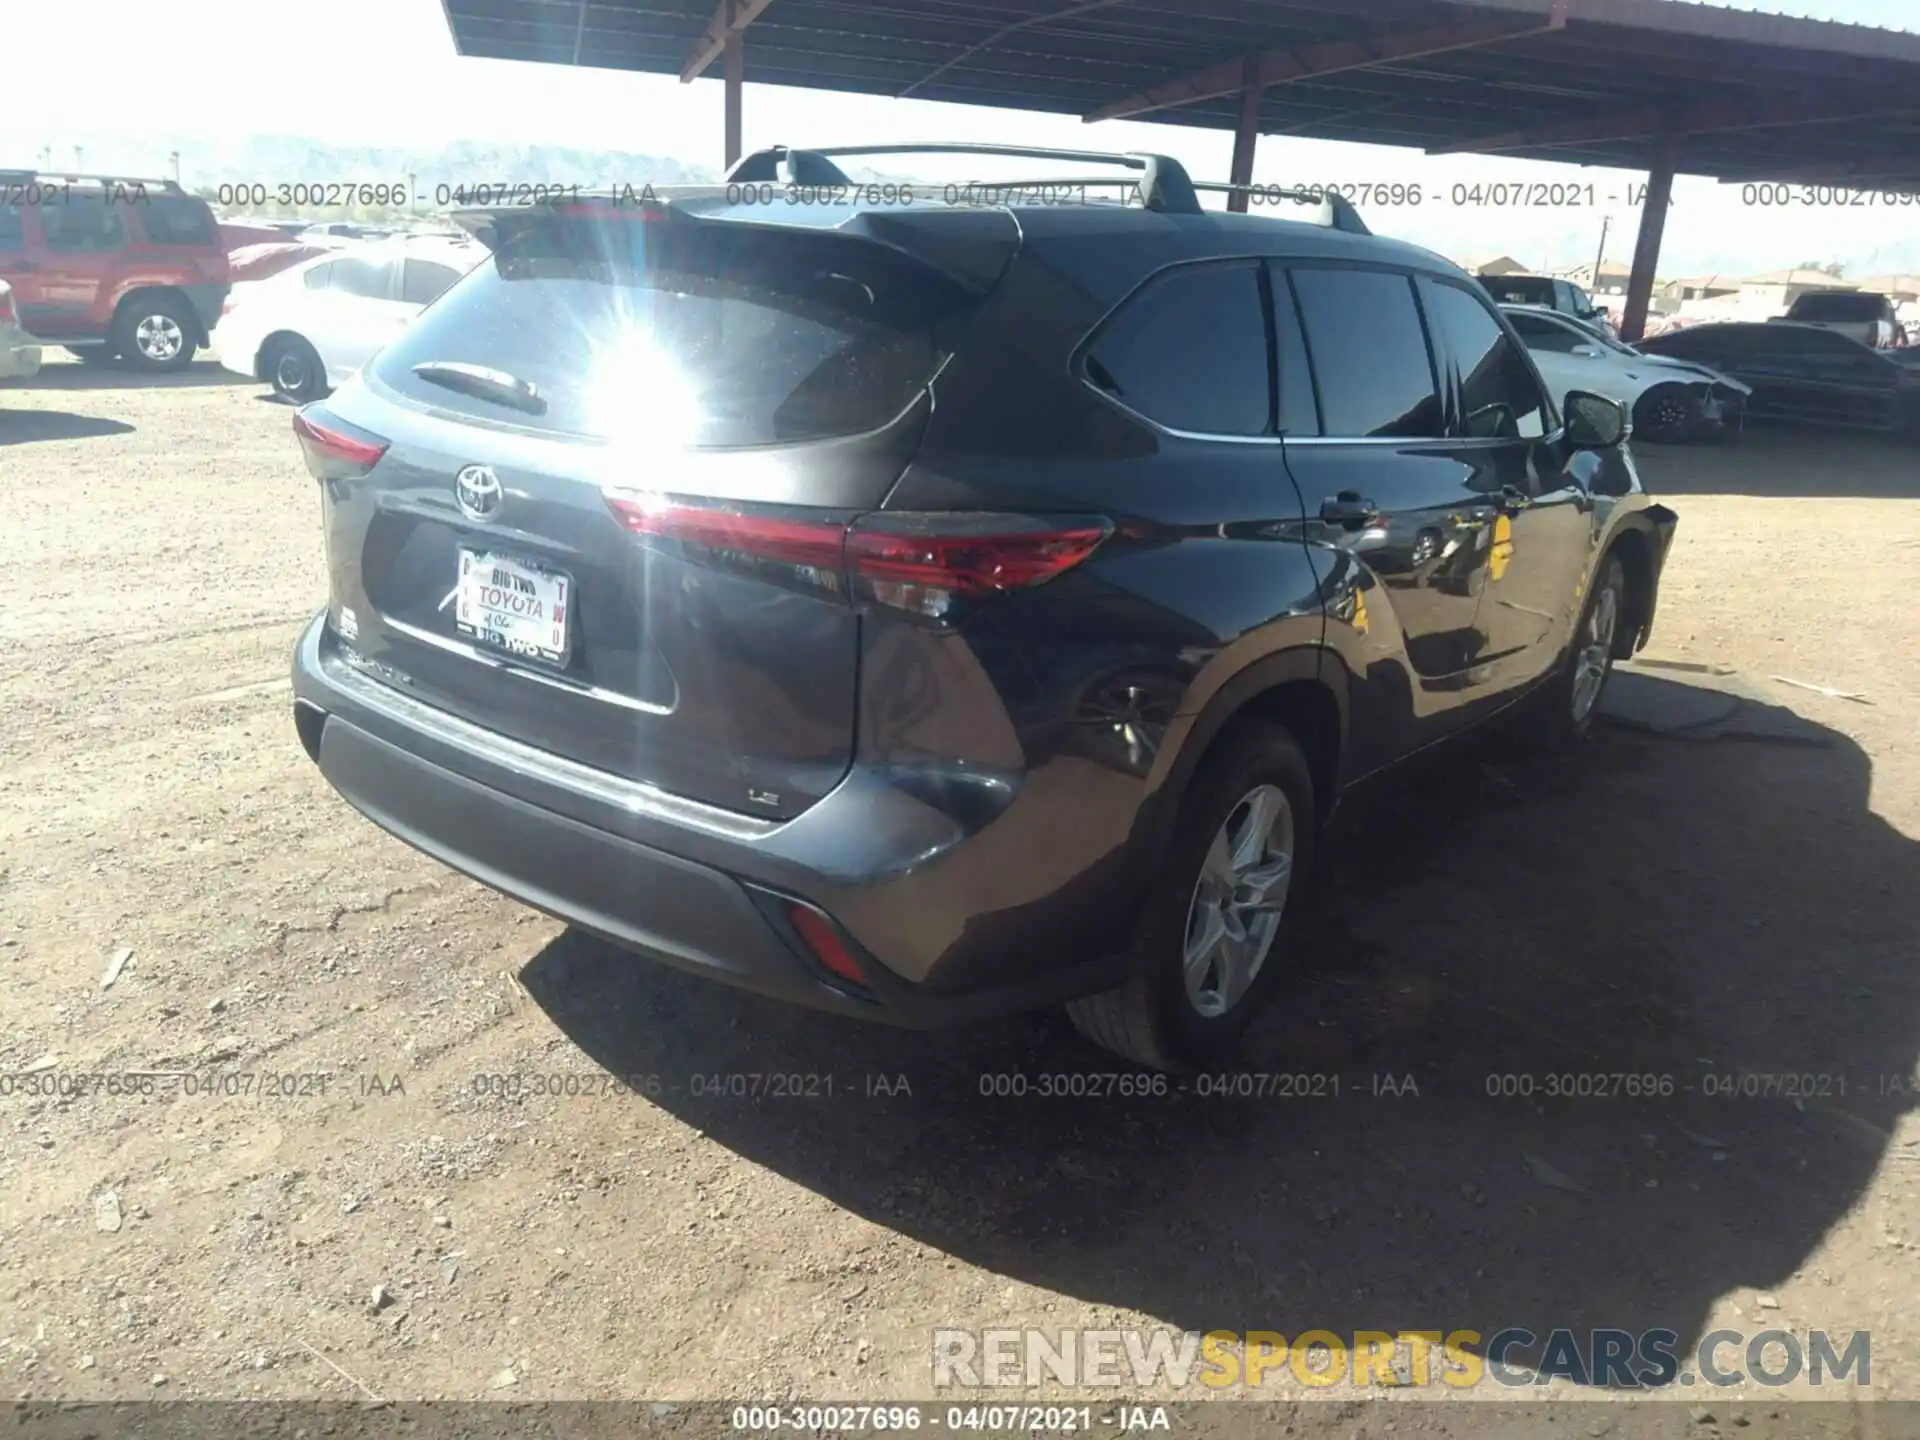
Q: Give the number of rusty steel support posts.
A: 3